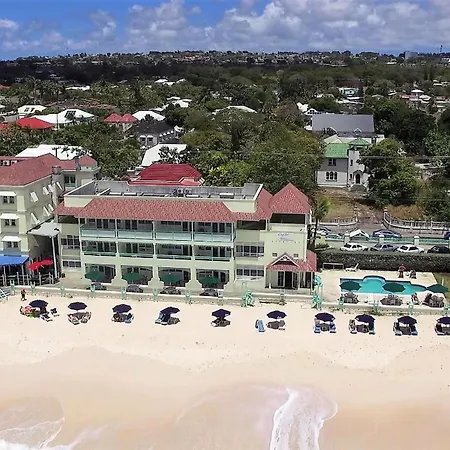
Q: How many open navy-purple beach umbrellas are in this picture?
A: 10